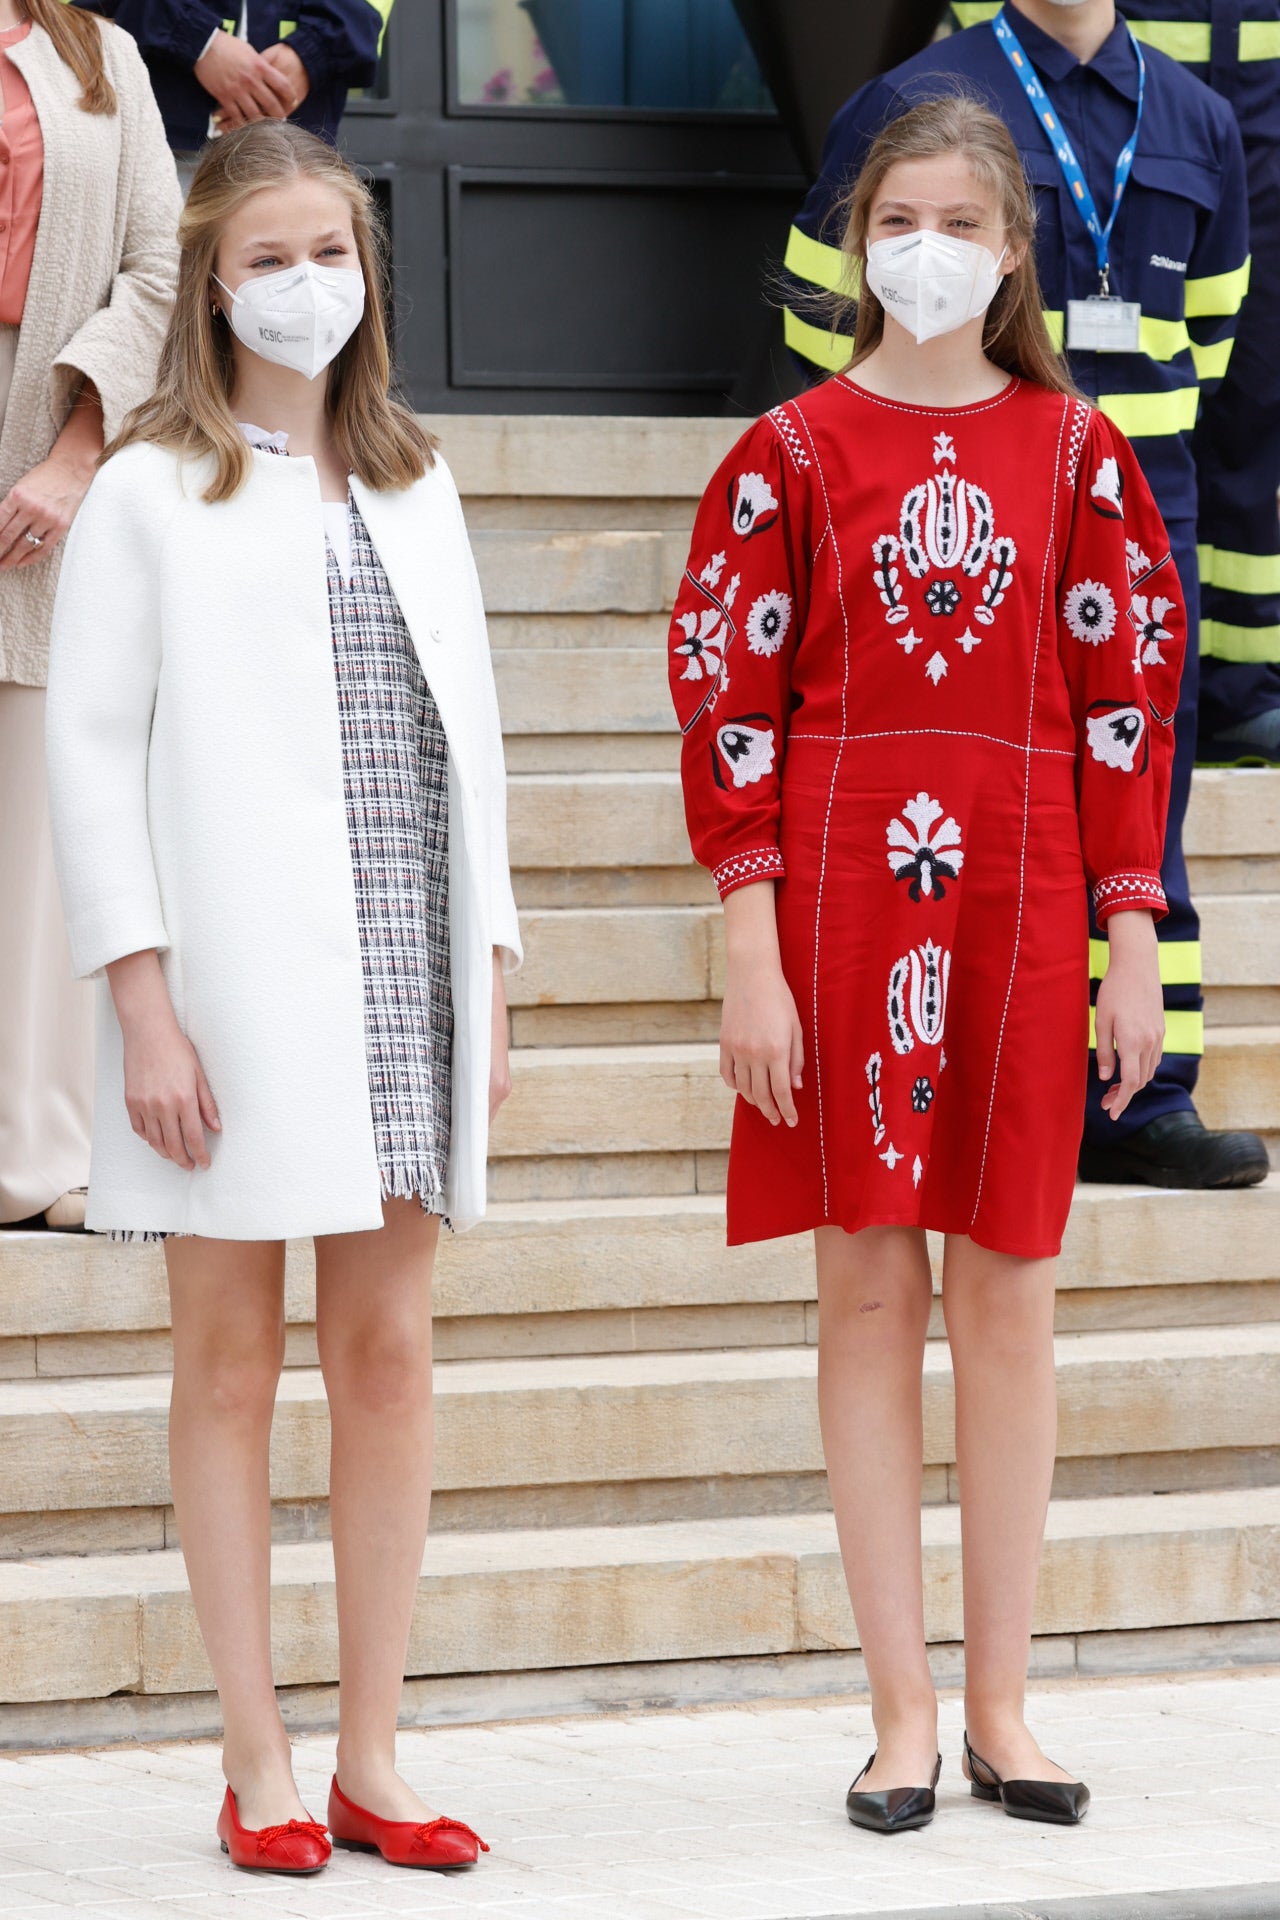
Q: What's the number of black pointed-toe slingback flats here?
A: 2